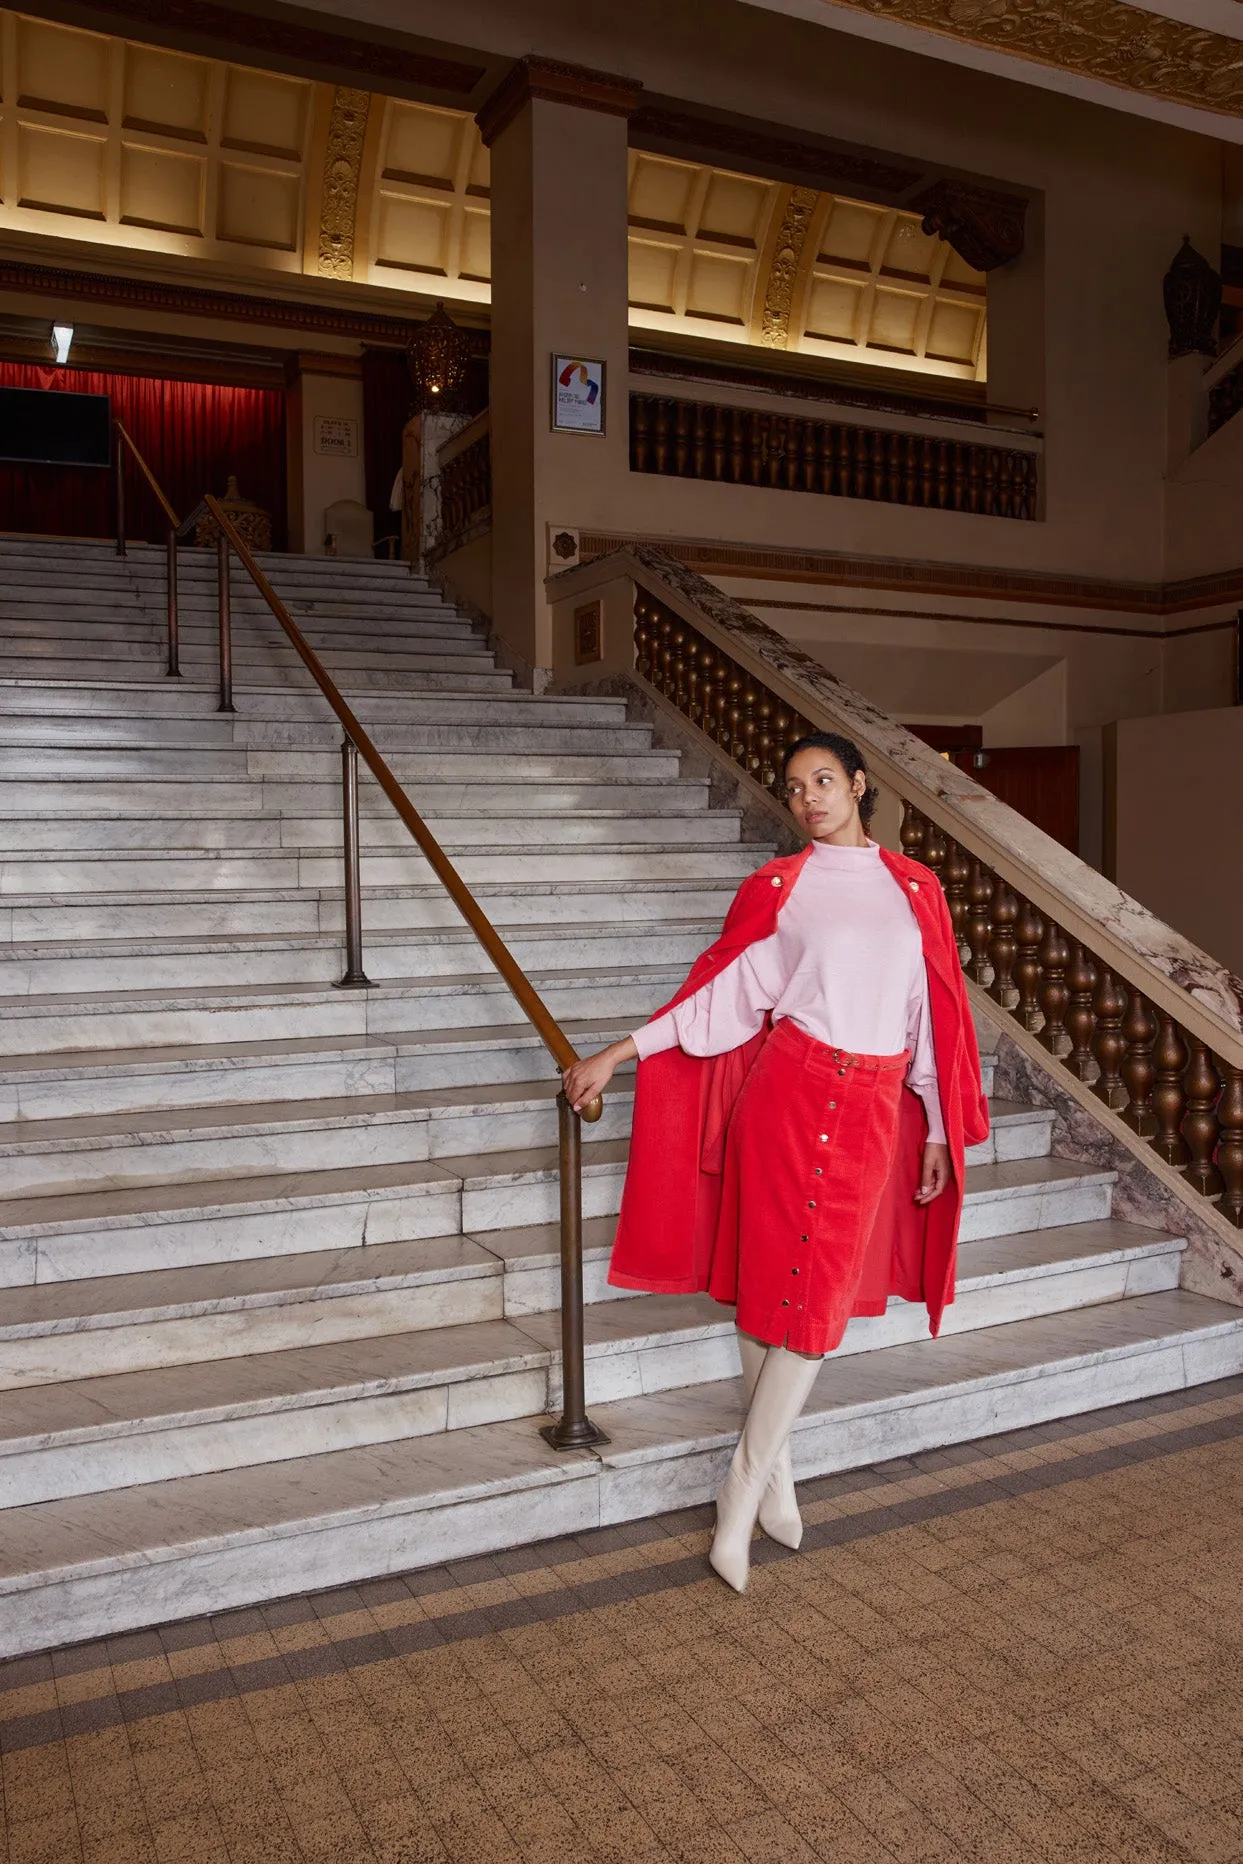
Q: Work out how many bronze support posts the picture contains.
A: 5